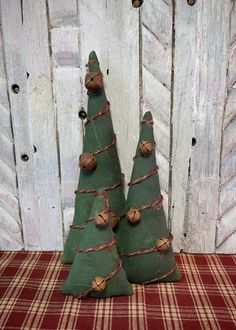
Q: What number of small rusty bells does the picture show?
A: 8